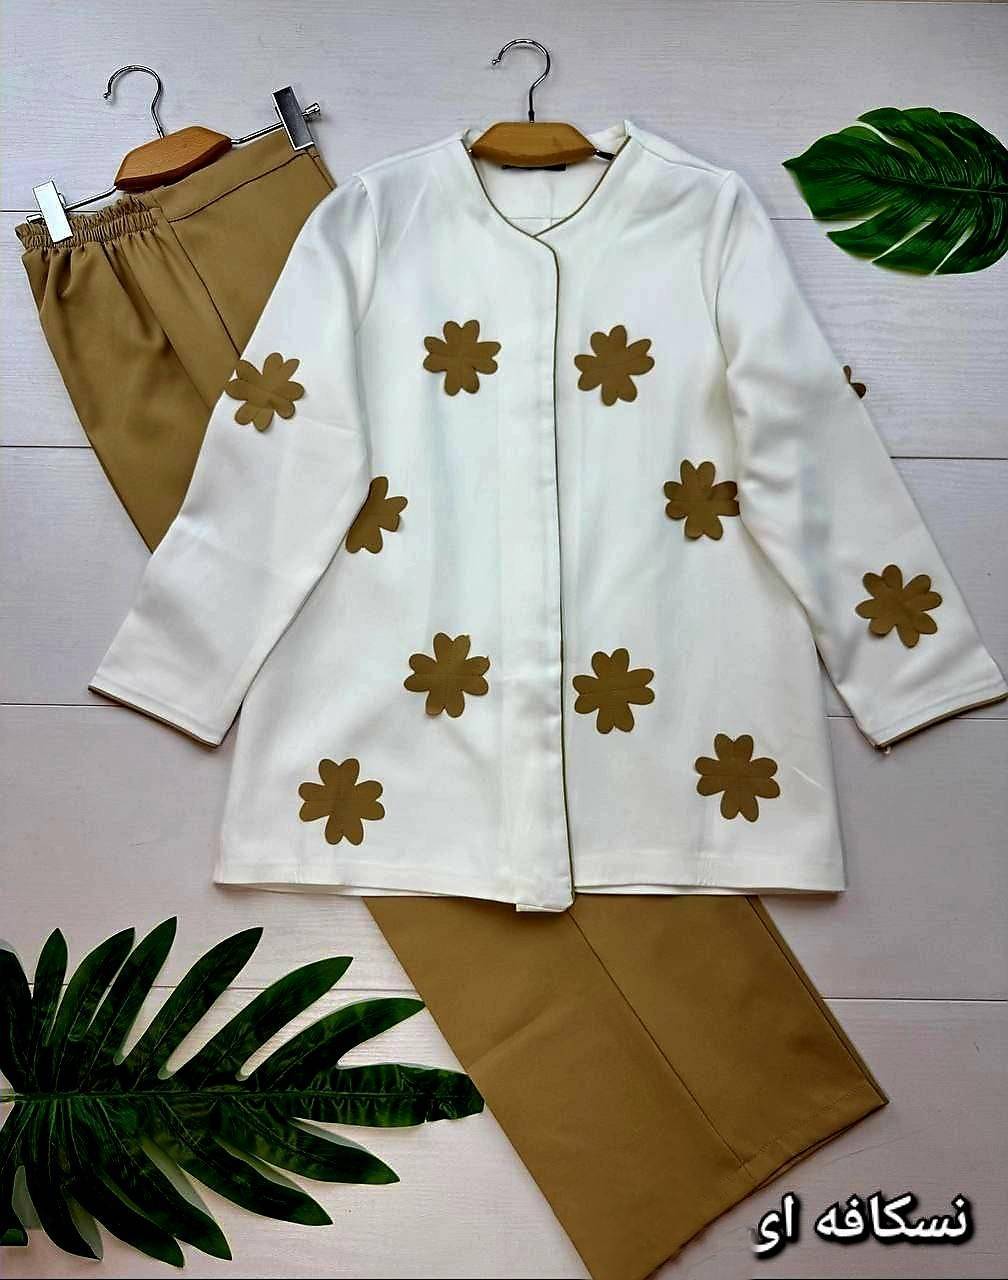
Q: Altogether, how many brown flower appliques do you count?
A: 11